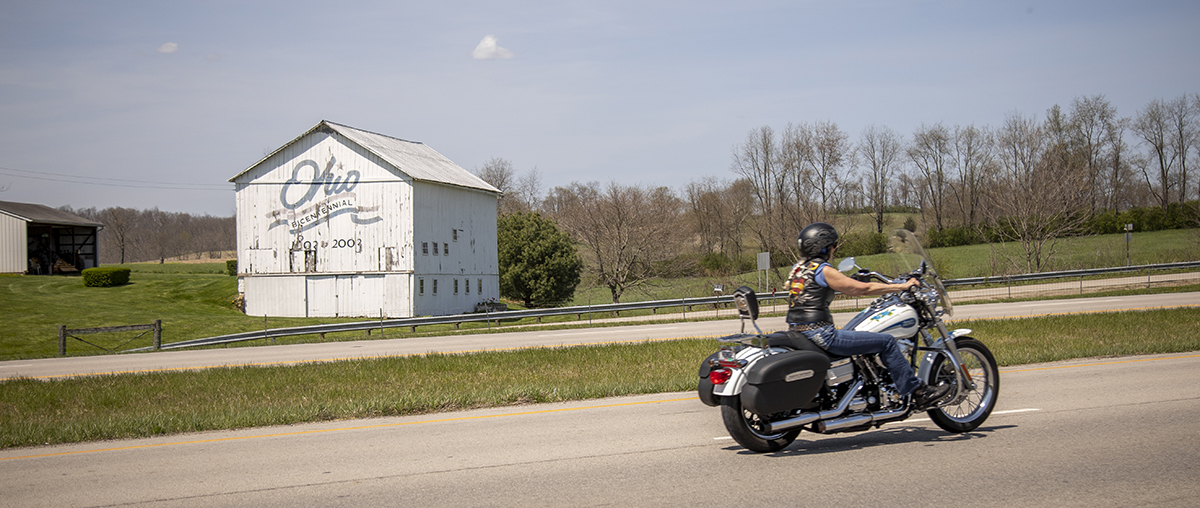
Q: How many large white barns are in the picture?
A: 1